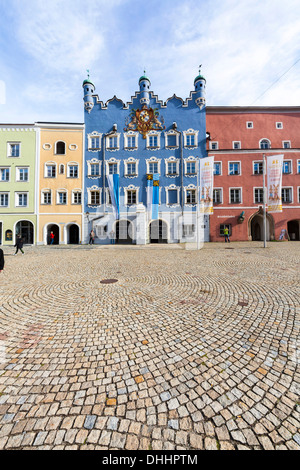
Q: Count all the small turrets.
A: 3